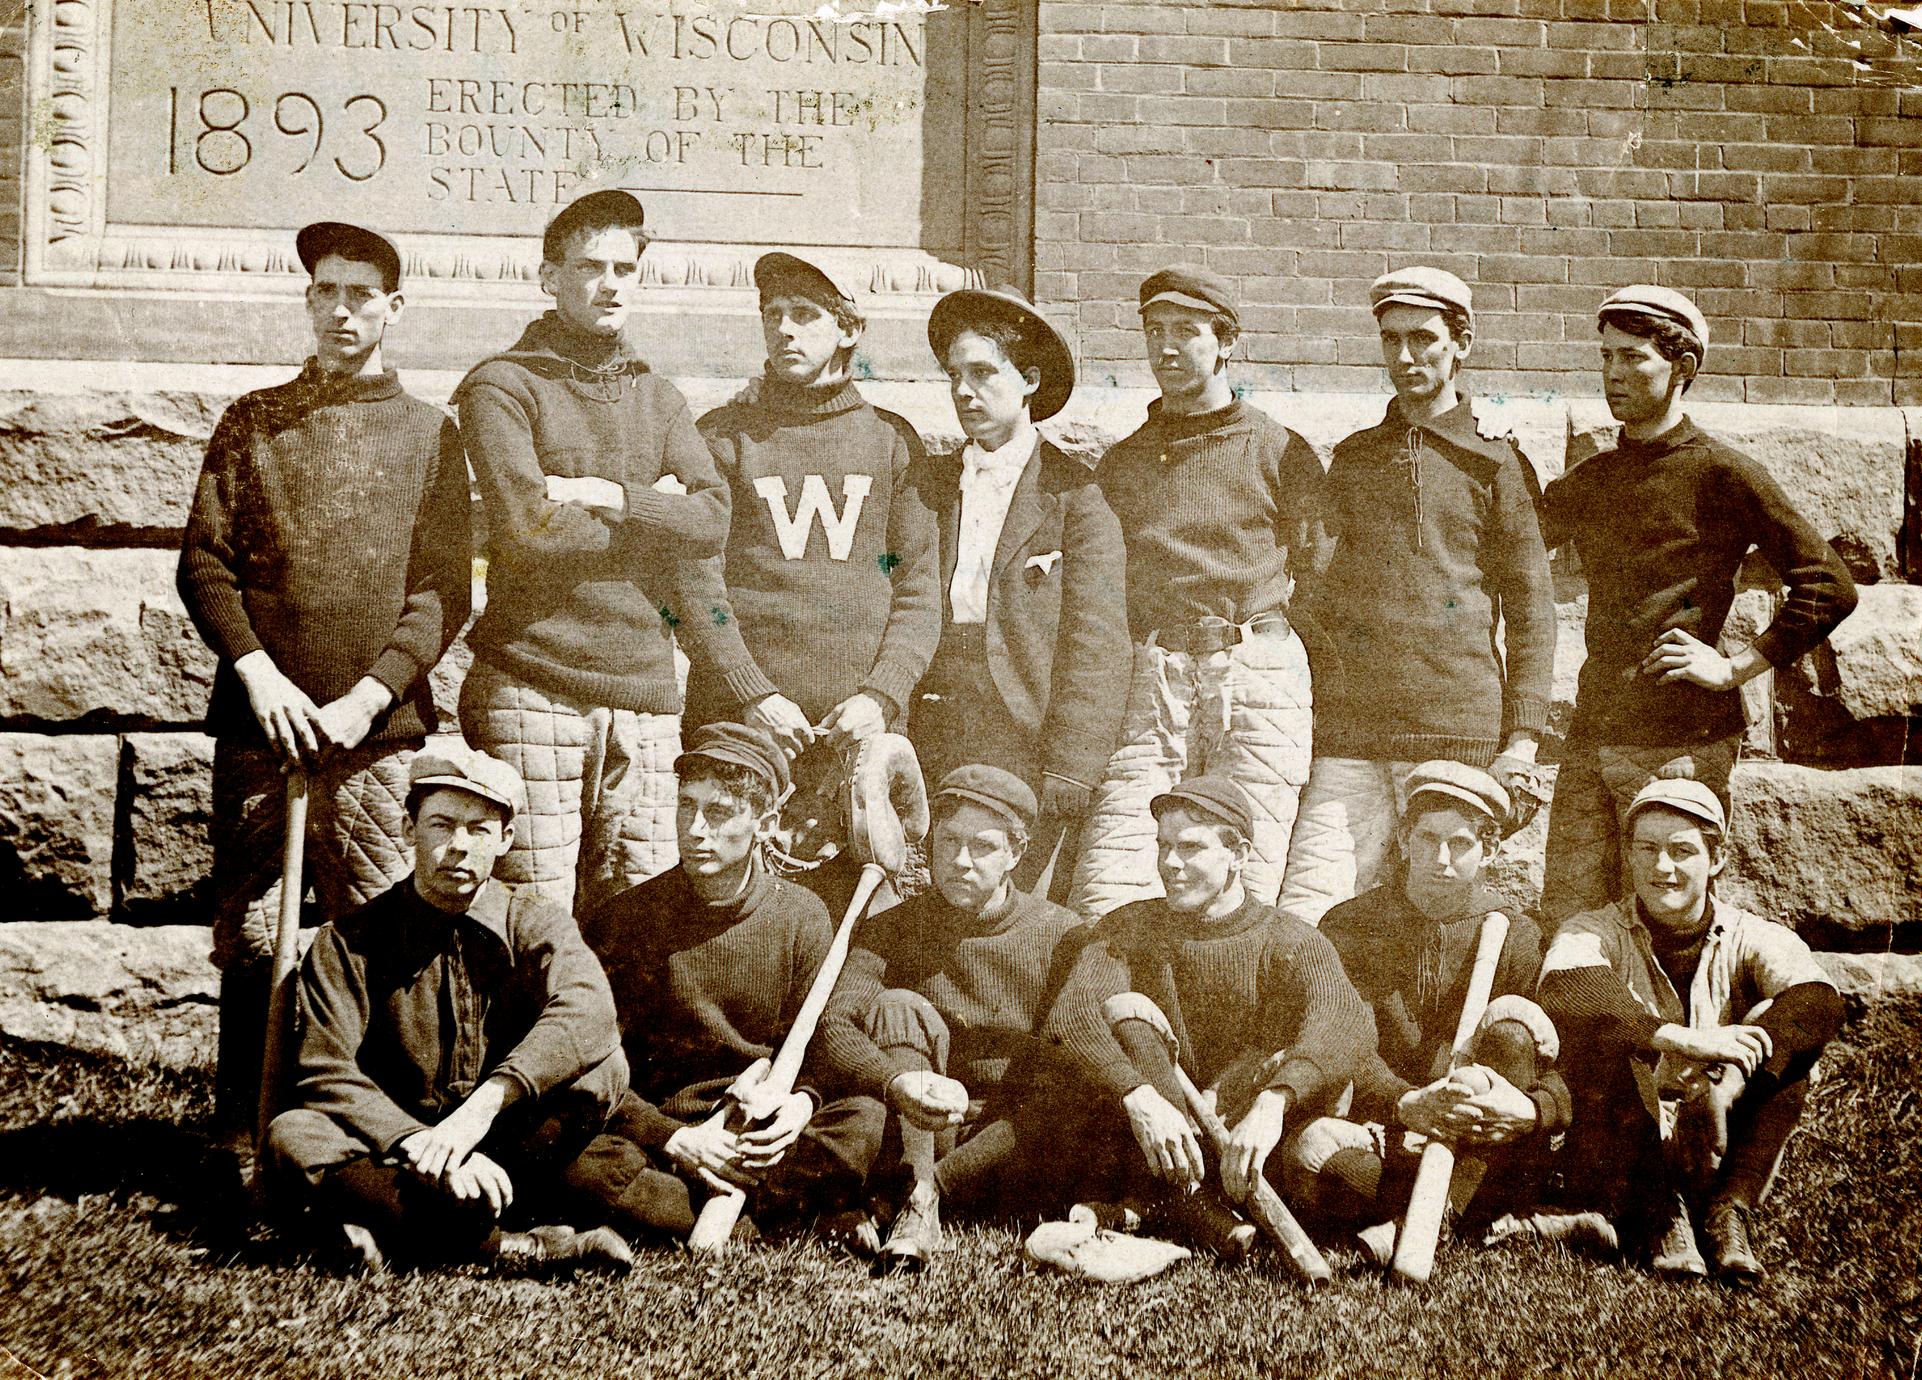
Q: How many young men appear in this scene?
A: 13